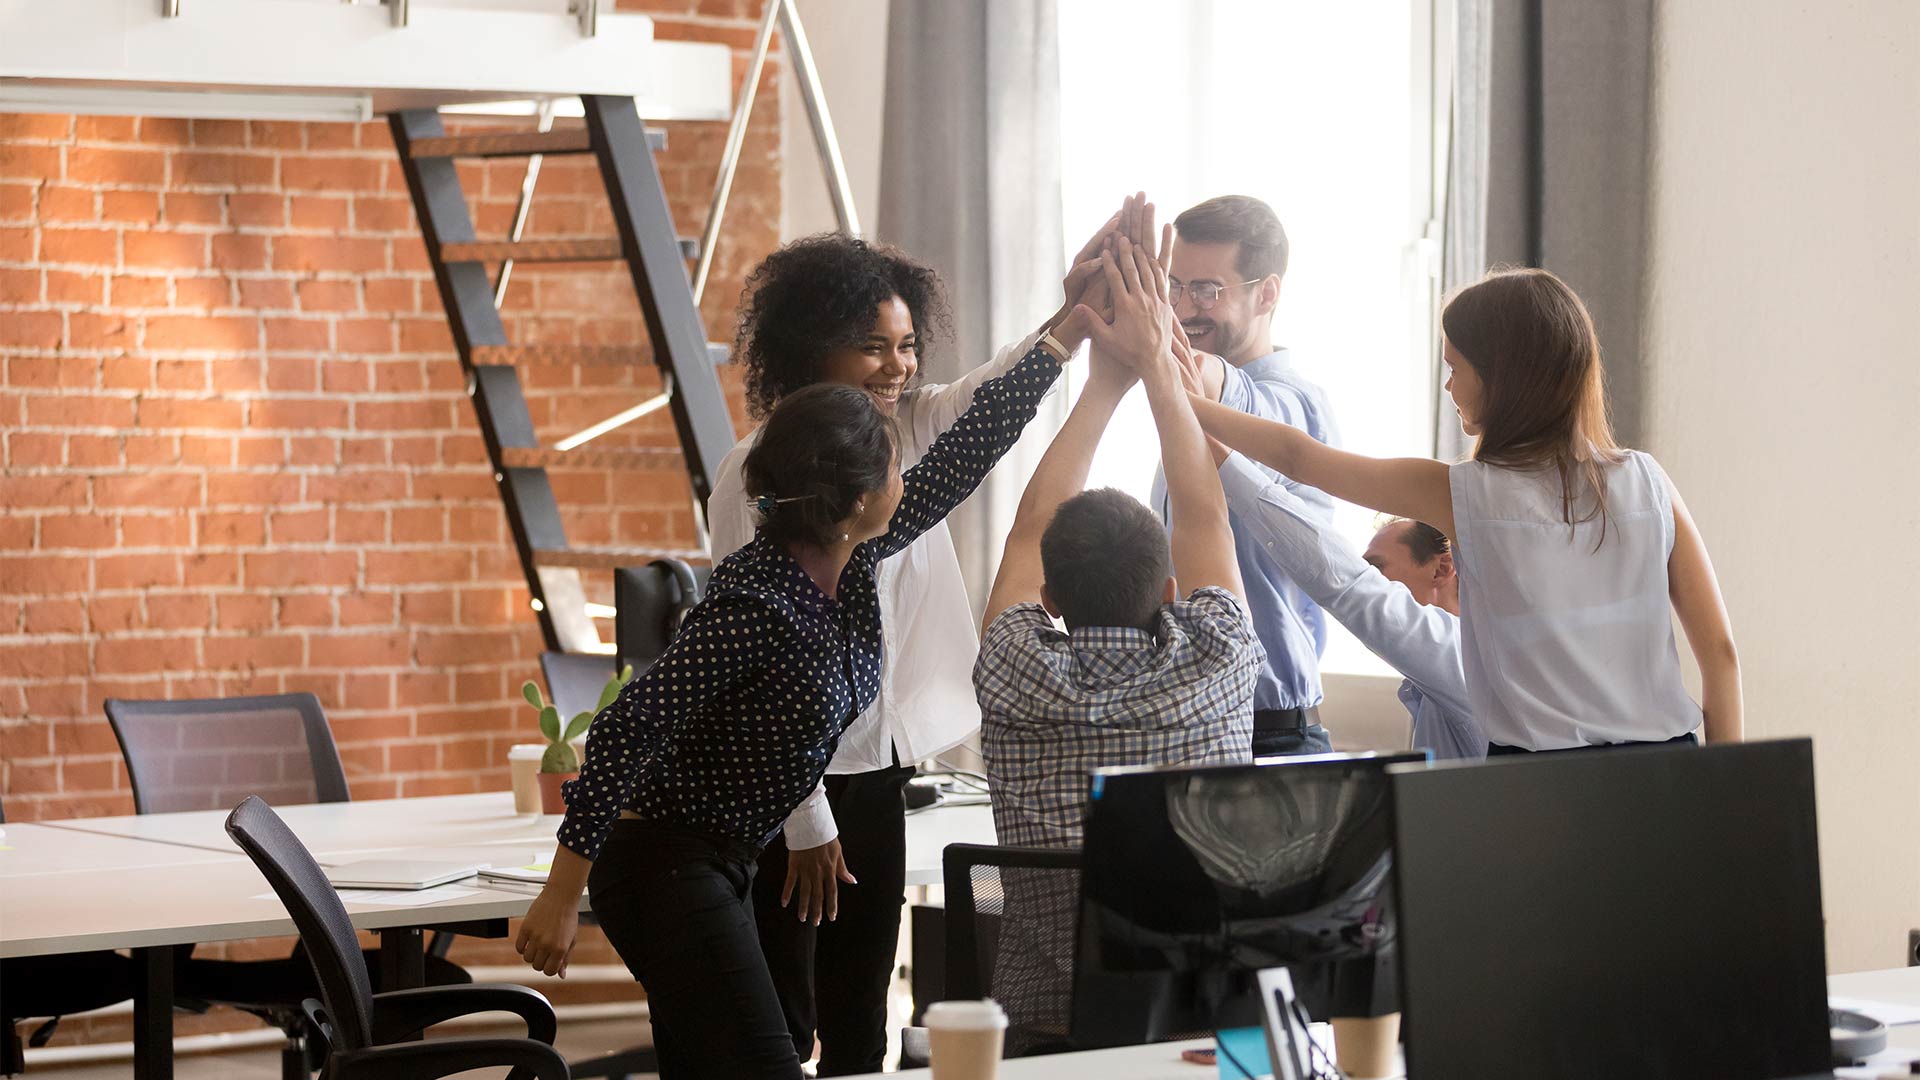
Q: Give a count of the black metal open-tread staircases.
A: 1